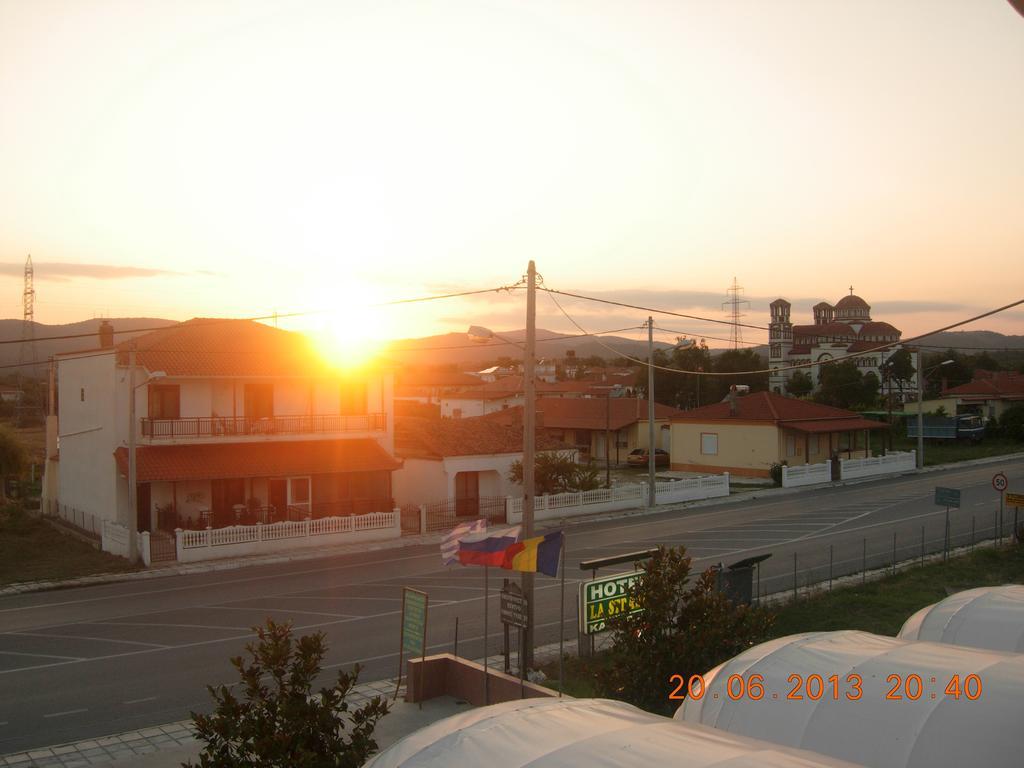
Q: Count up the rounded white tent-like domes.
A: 3